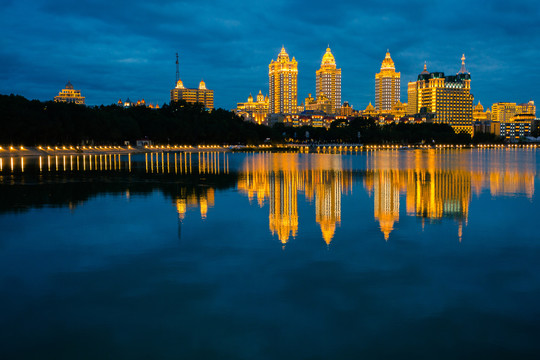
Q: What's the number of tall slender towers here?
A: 3